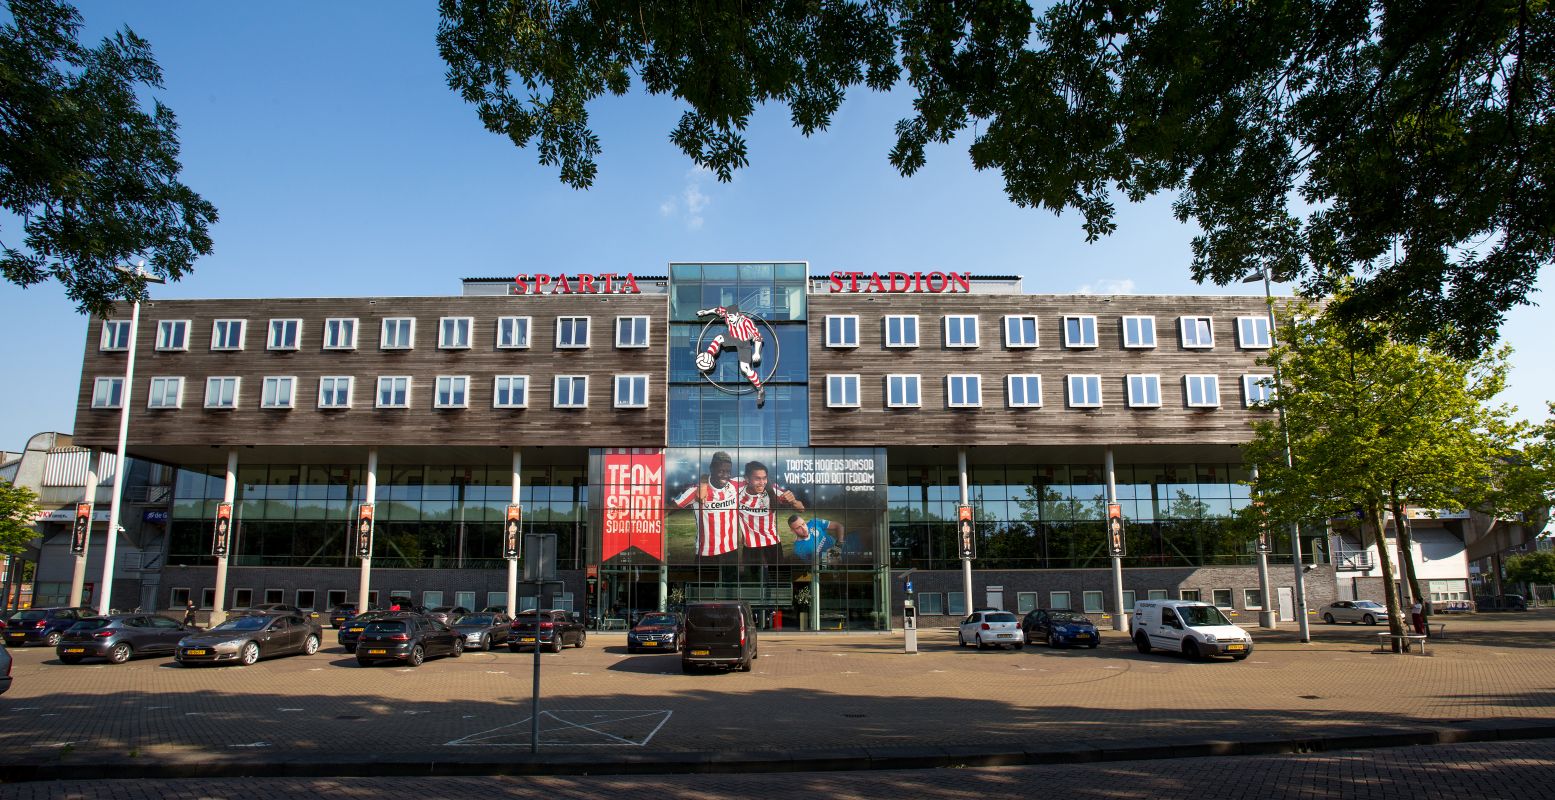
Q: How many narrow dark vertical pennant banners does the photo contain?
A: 7